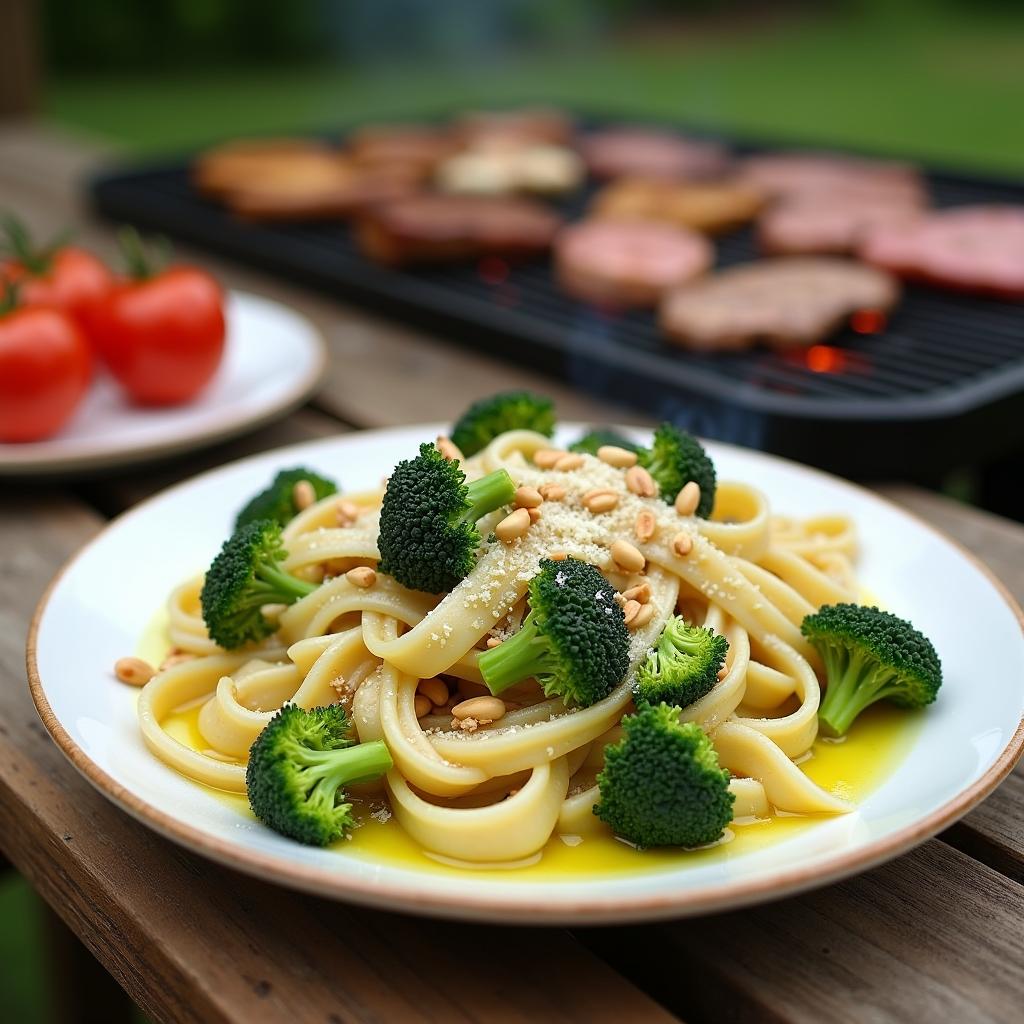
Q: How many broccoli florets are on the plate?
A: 11